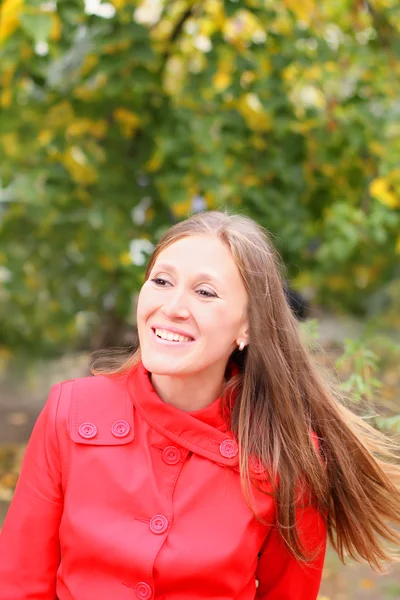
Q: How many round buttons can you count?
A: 7